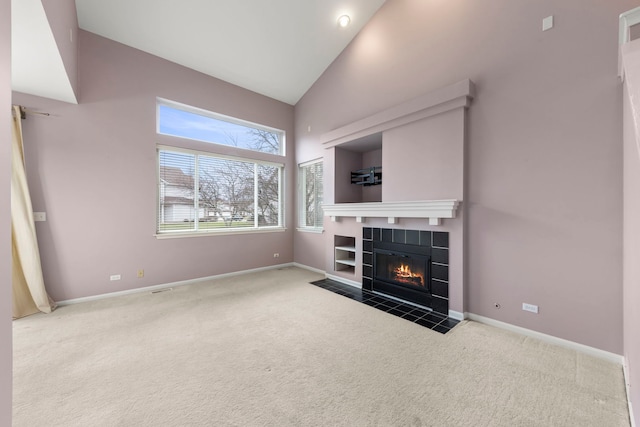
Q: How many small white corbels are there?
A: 4